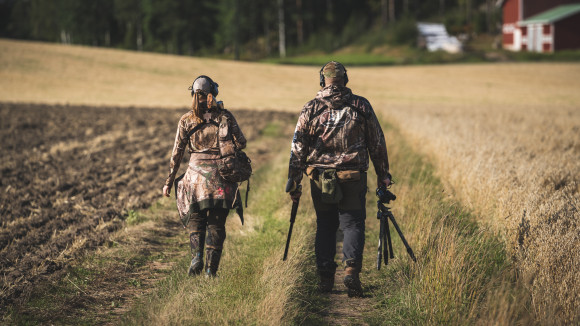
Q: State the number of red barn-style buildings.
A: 1